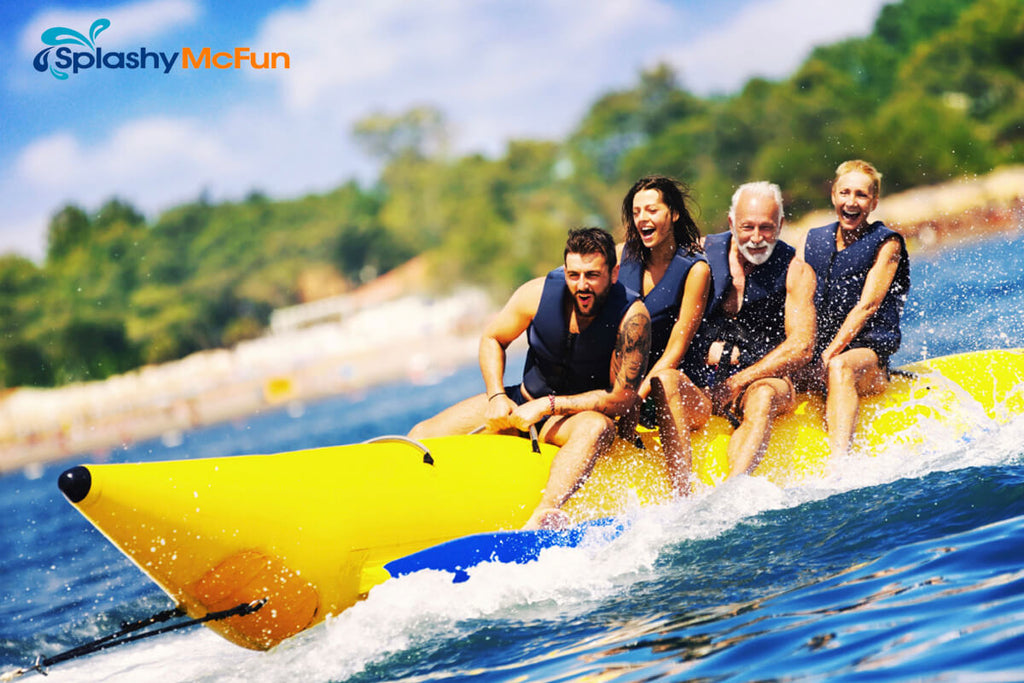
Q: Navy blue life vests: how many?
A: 4